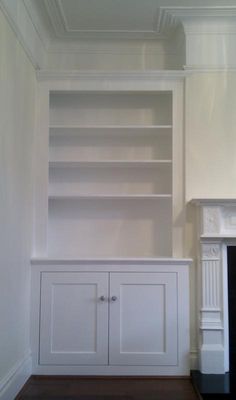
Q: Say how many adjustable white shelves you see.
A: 3